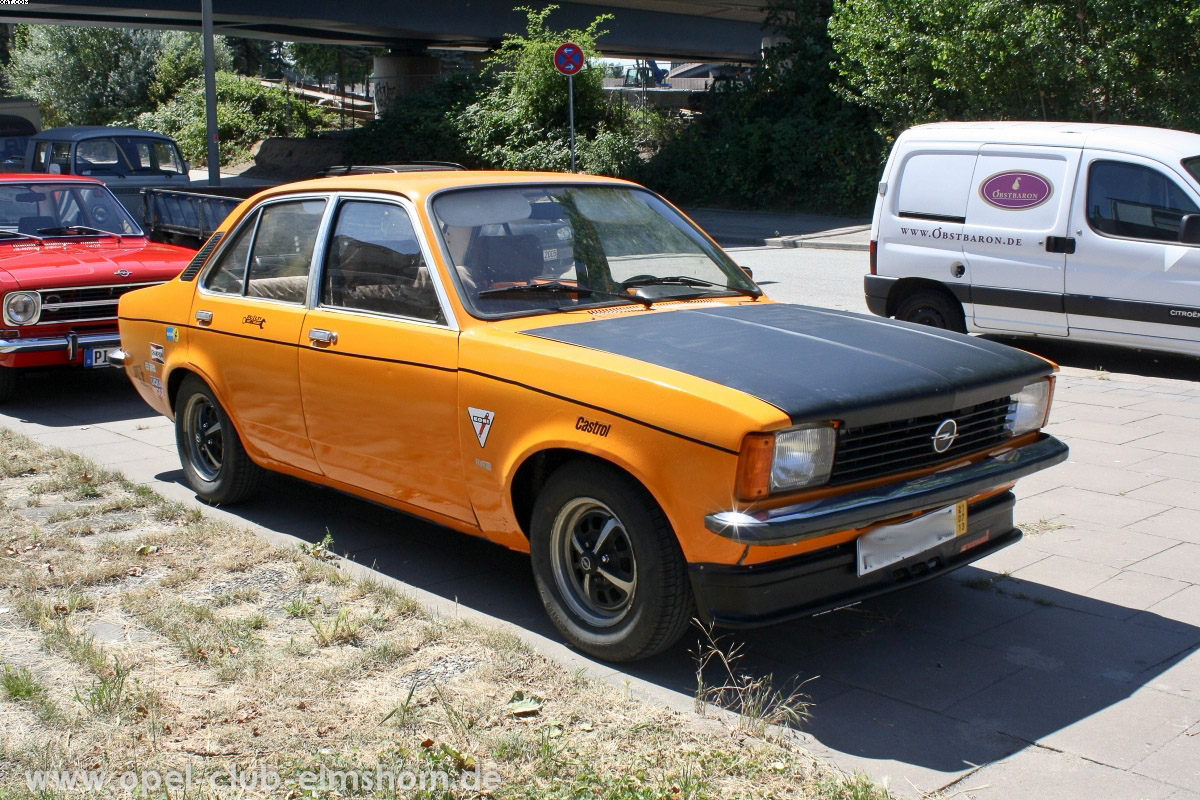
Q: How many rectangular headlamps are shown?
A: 2